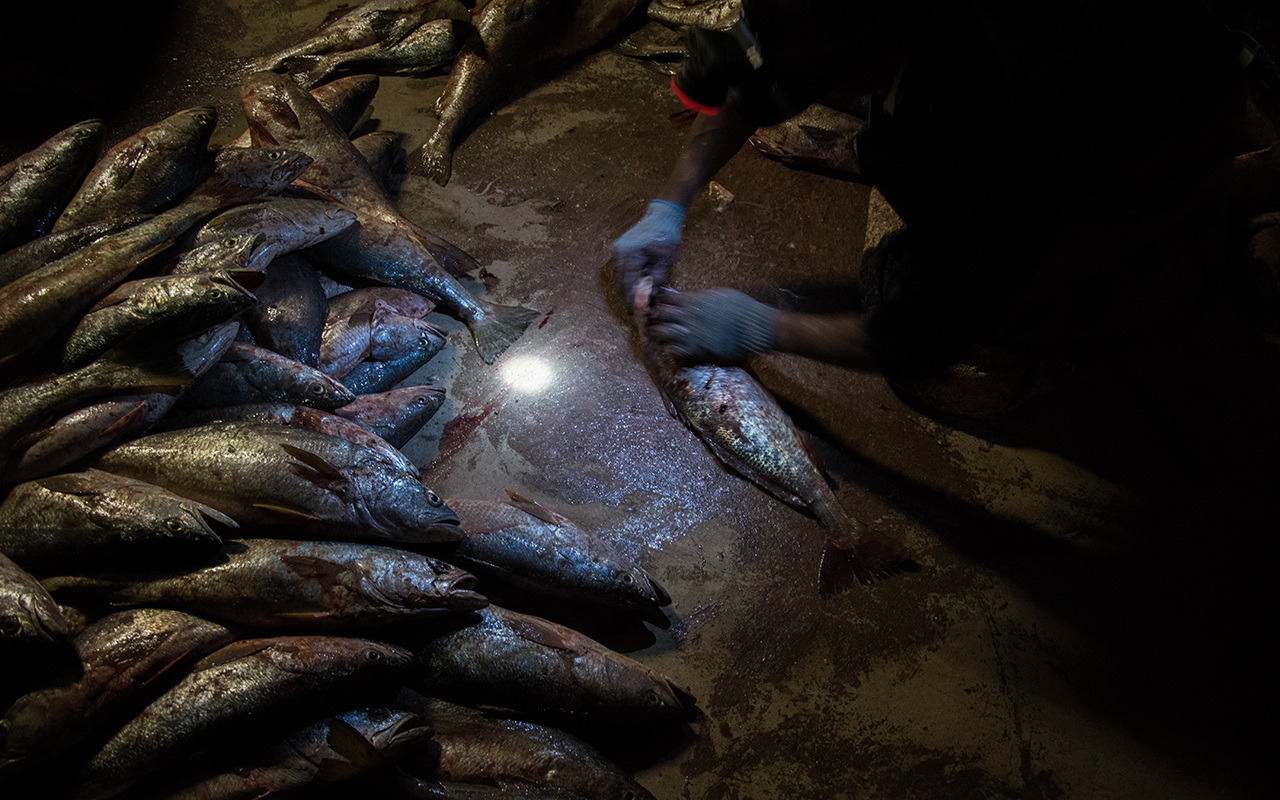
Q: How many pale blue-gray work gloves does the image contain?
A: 2